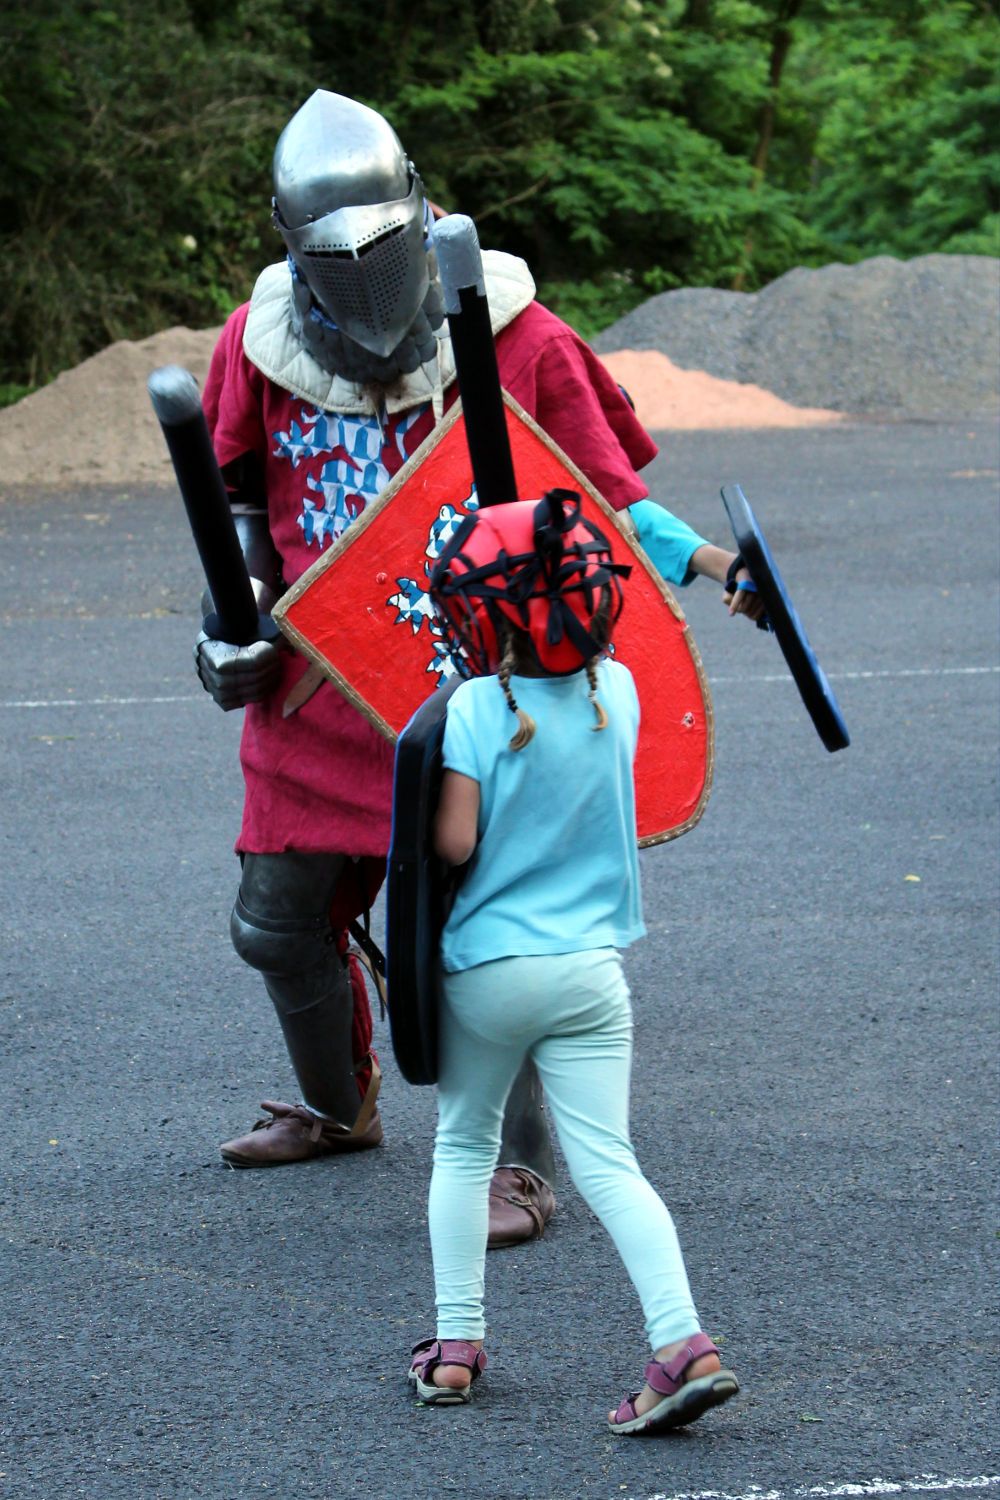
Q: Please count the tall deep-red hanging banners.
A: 0